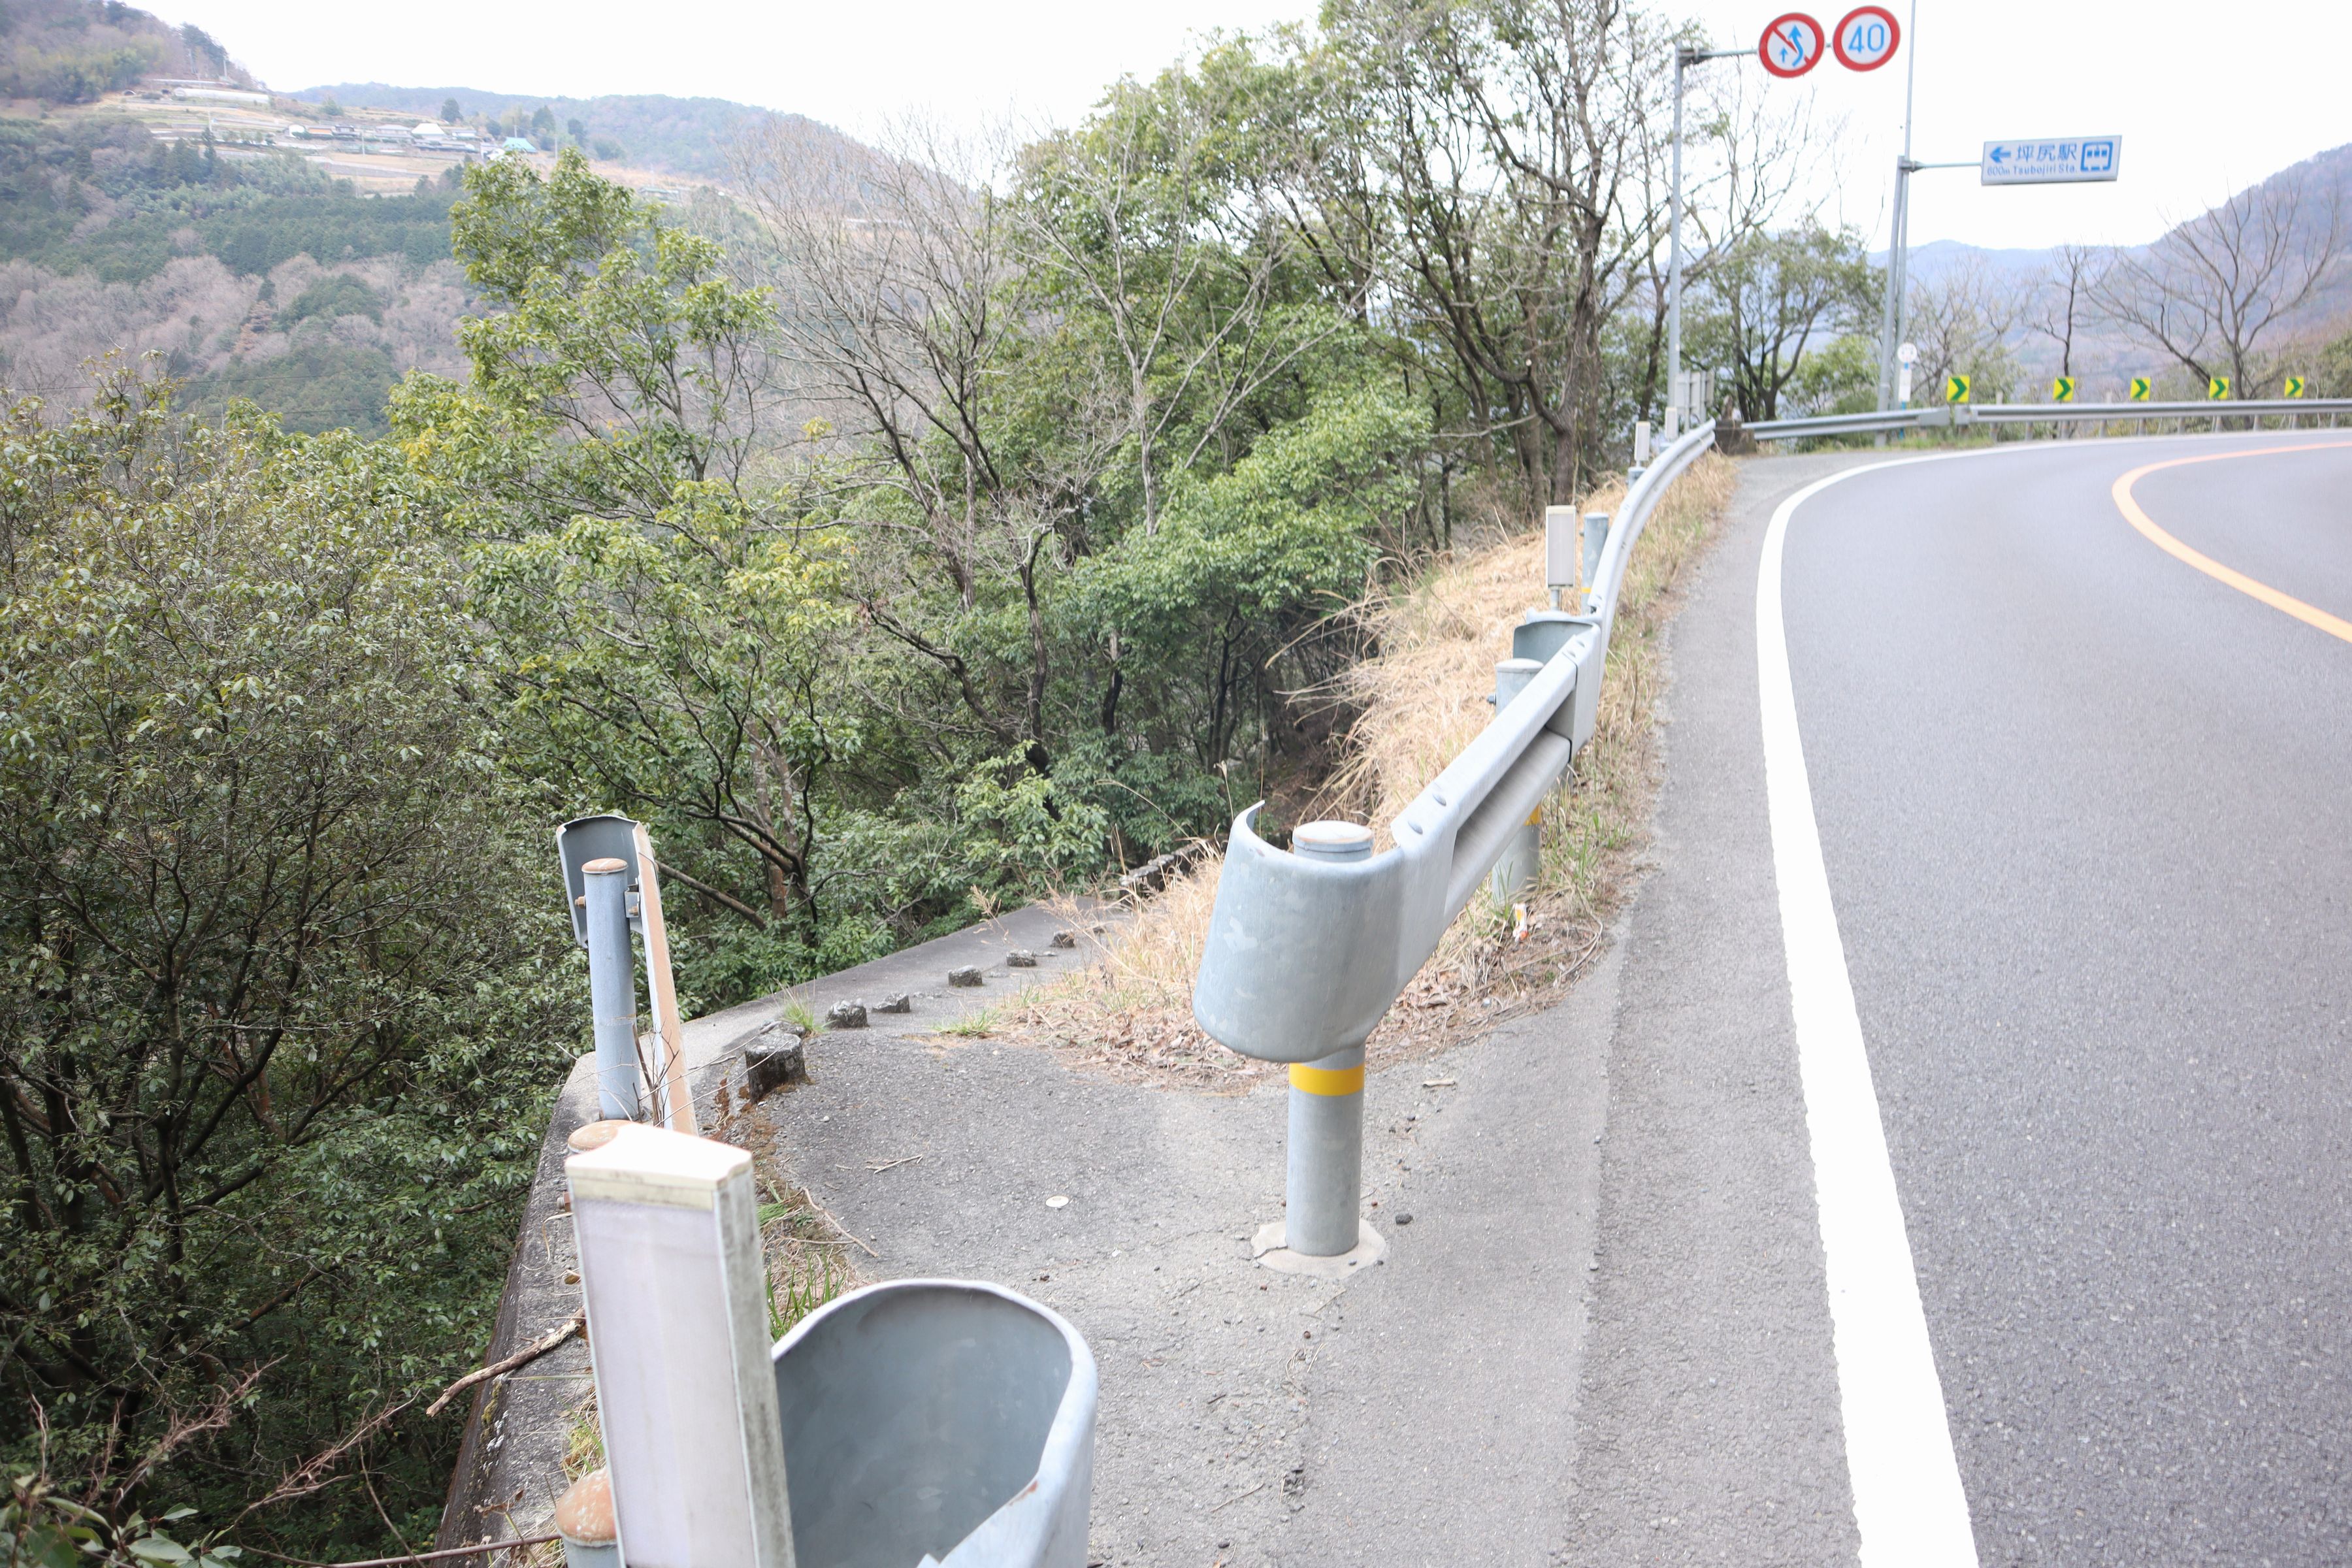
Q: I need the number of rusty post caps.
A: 3